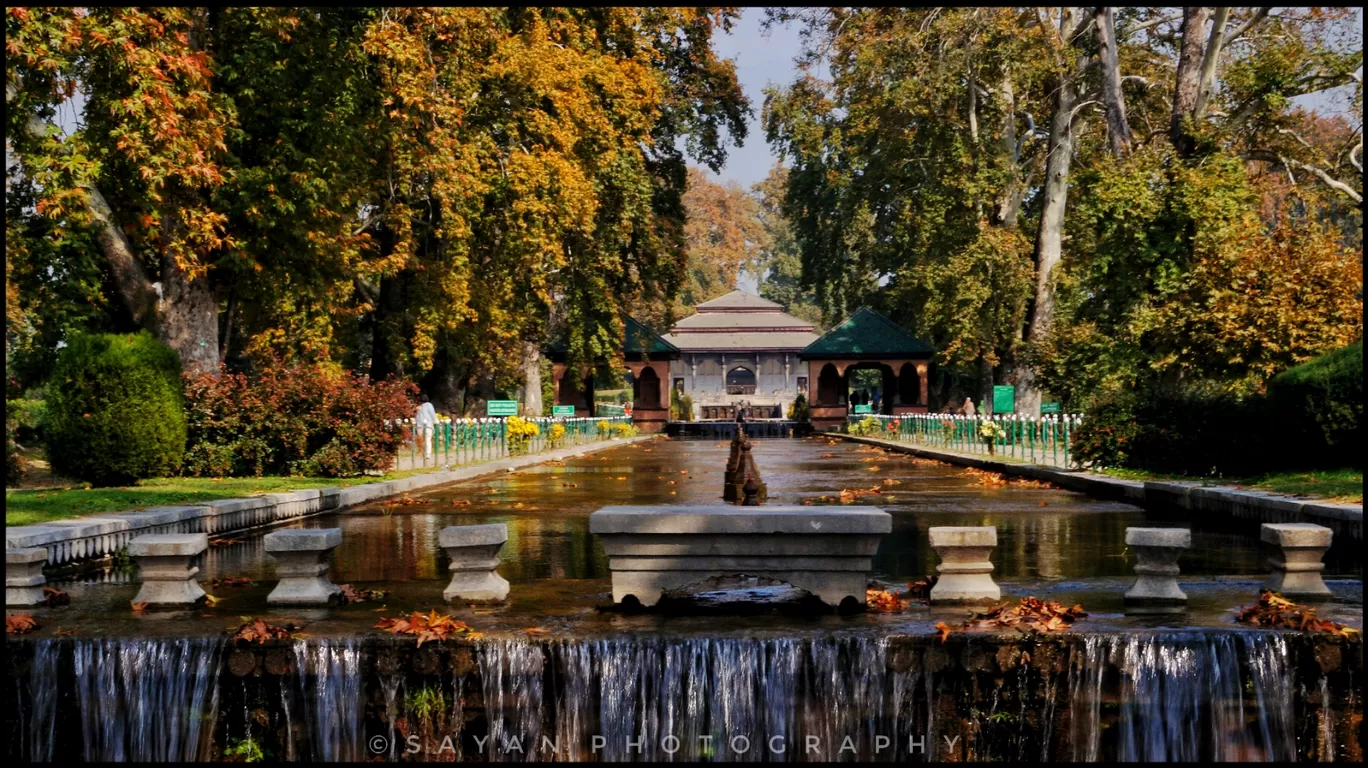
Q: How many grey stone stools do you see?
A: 7